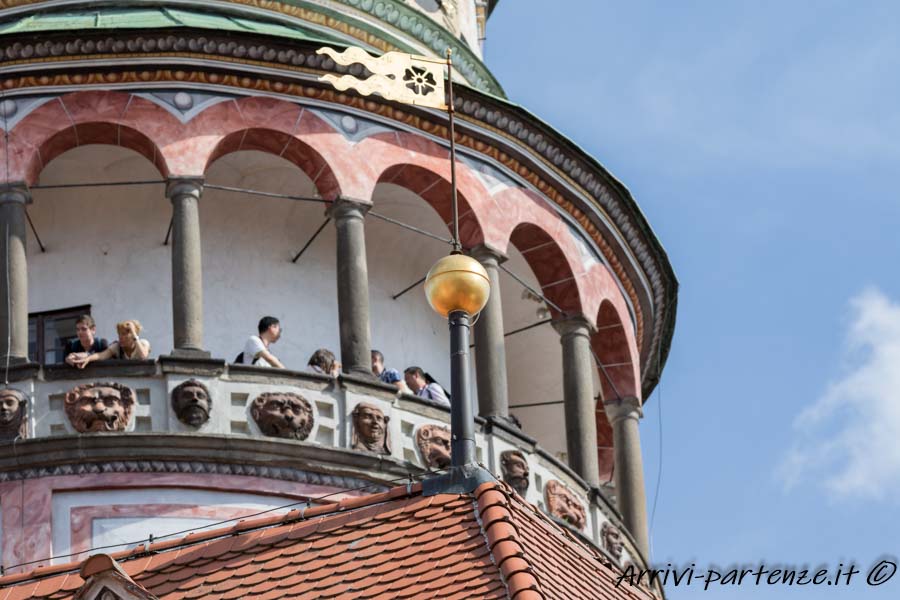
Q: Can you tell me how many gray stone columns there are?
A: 6